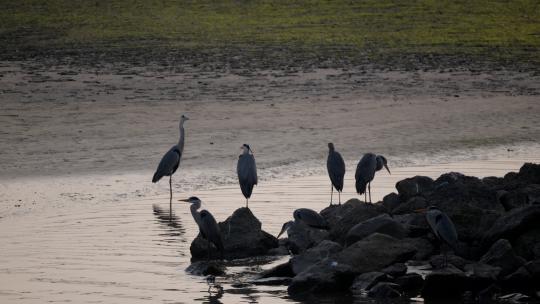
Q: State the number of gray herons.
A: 7